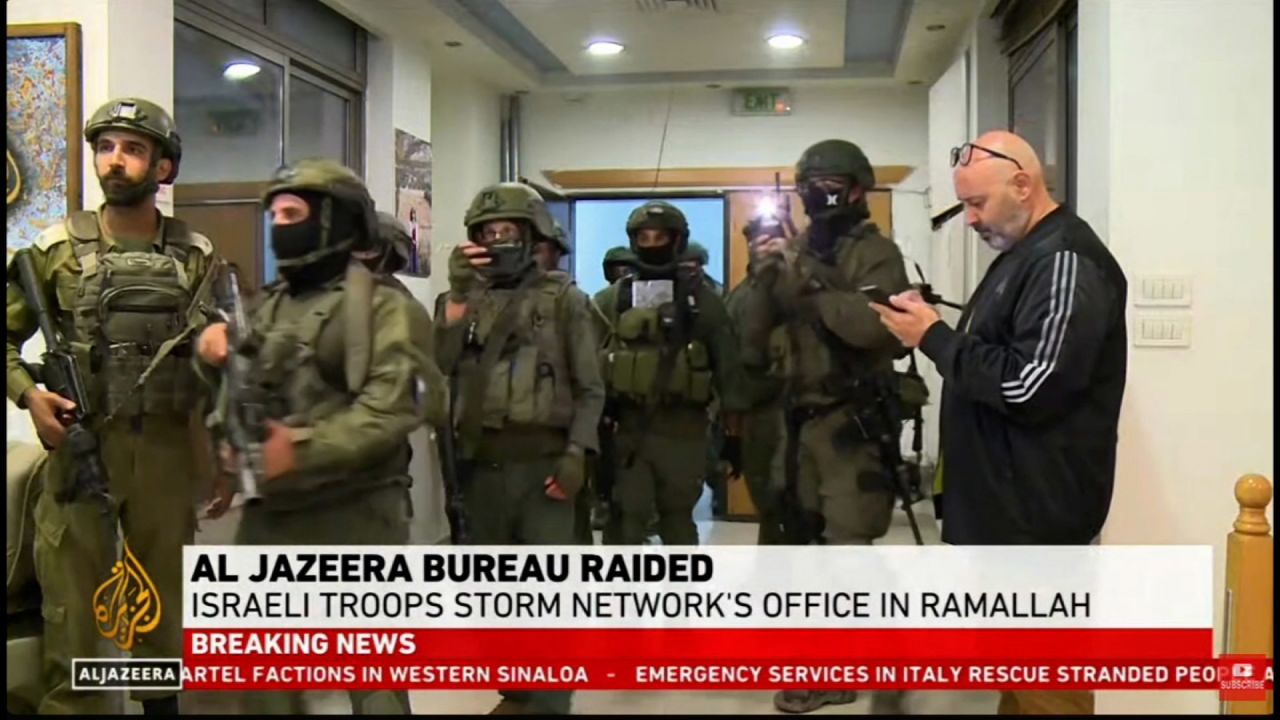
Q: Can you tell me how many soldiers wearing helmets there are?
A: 9